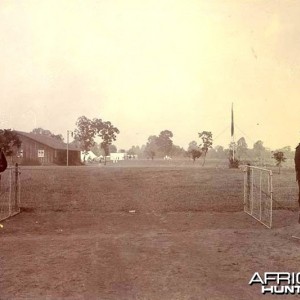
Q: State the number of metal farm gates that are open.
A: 2